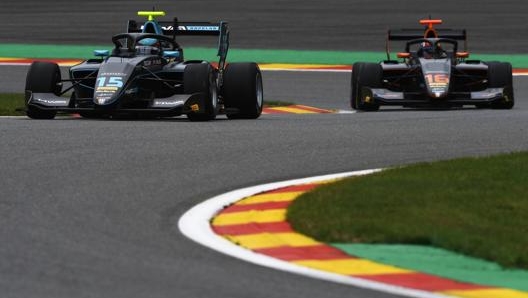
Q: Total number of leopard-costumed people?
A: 0